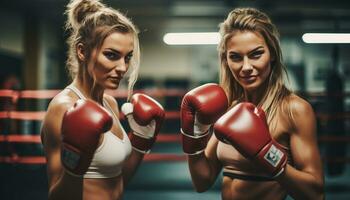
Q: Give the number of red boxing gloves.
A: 4